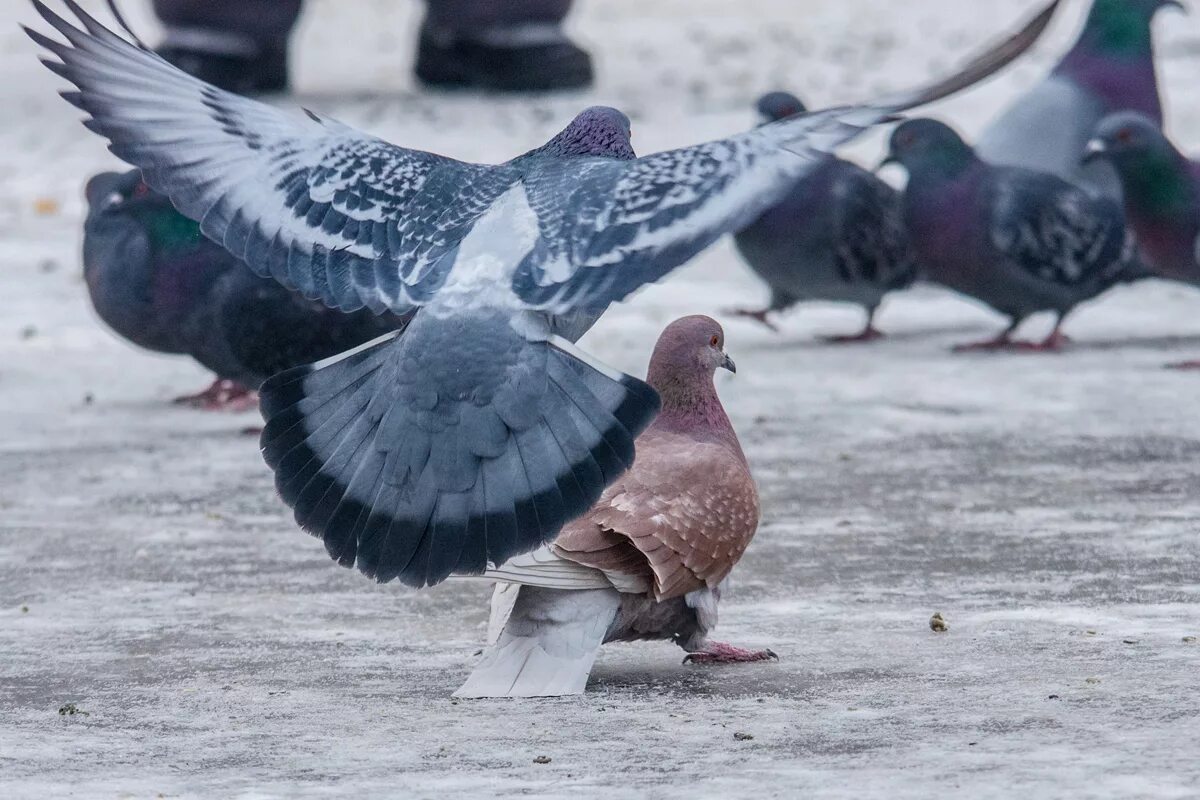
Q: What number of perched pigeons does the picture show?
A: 6